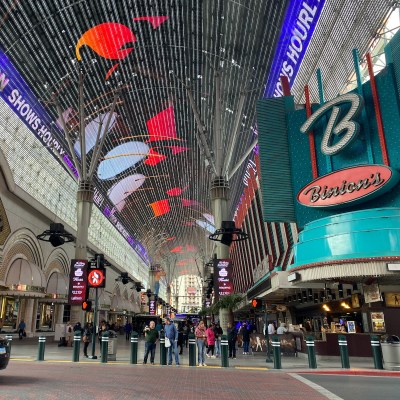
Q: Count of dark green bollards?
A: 12